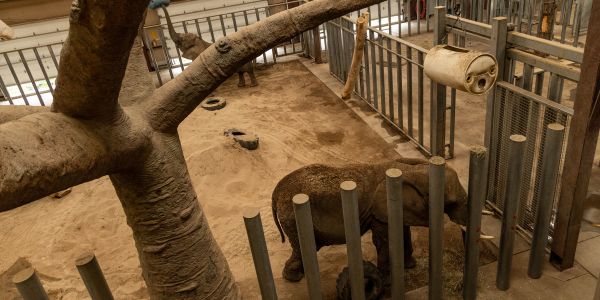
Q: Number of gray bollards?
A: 10